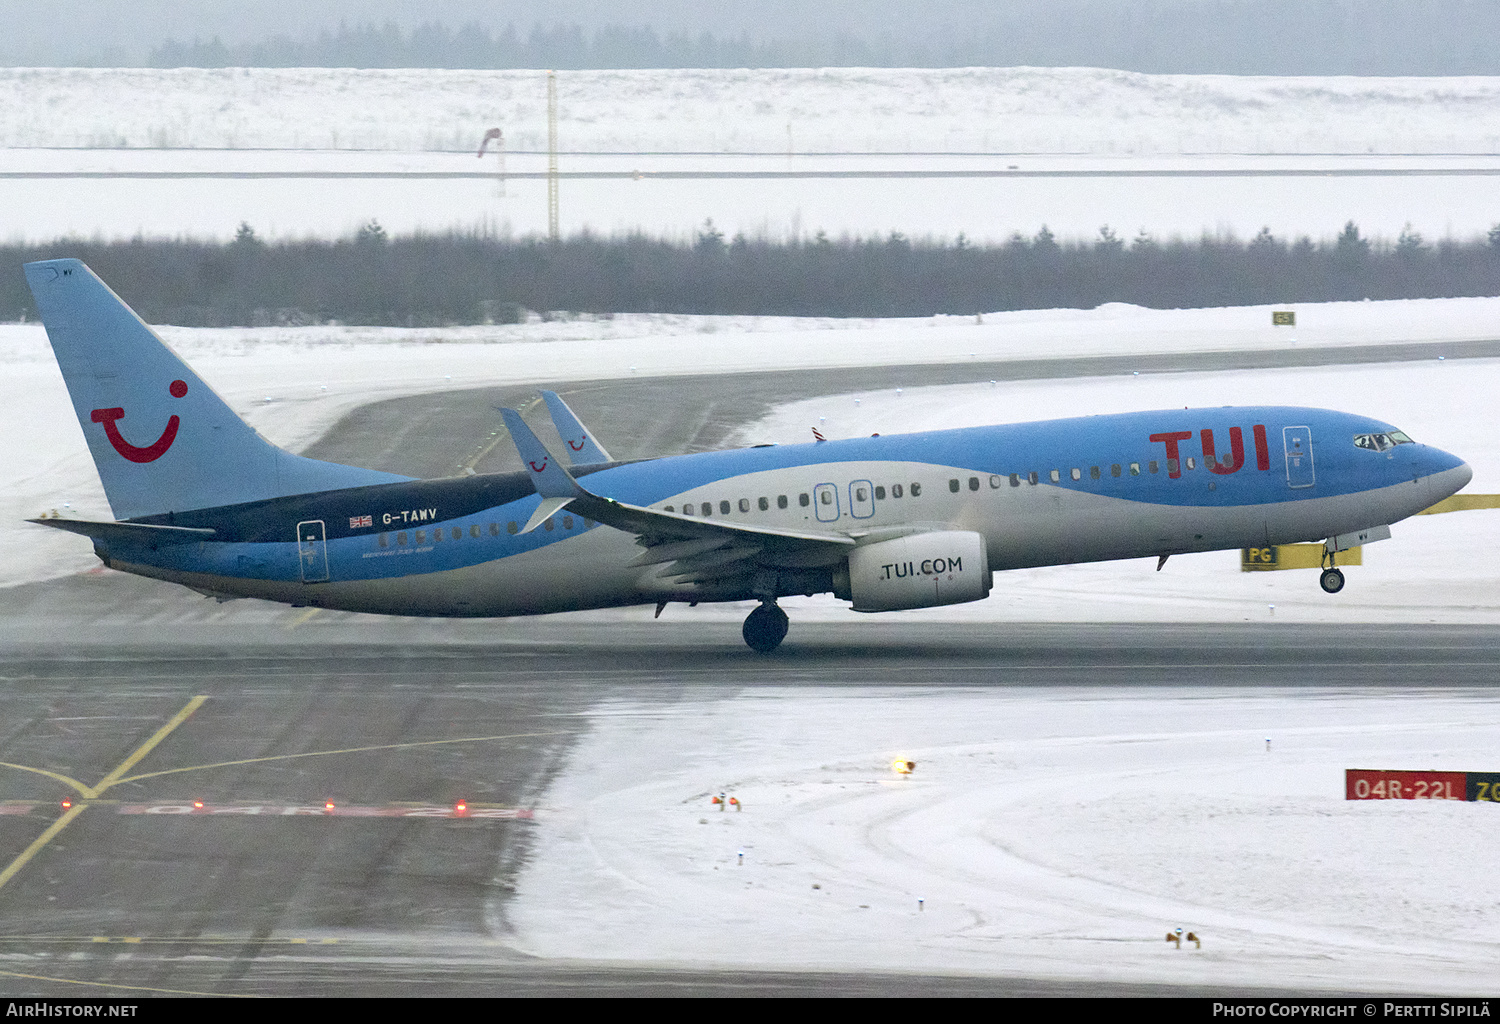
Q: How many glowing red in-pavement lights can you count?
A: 4